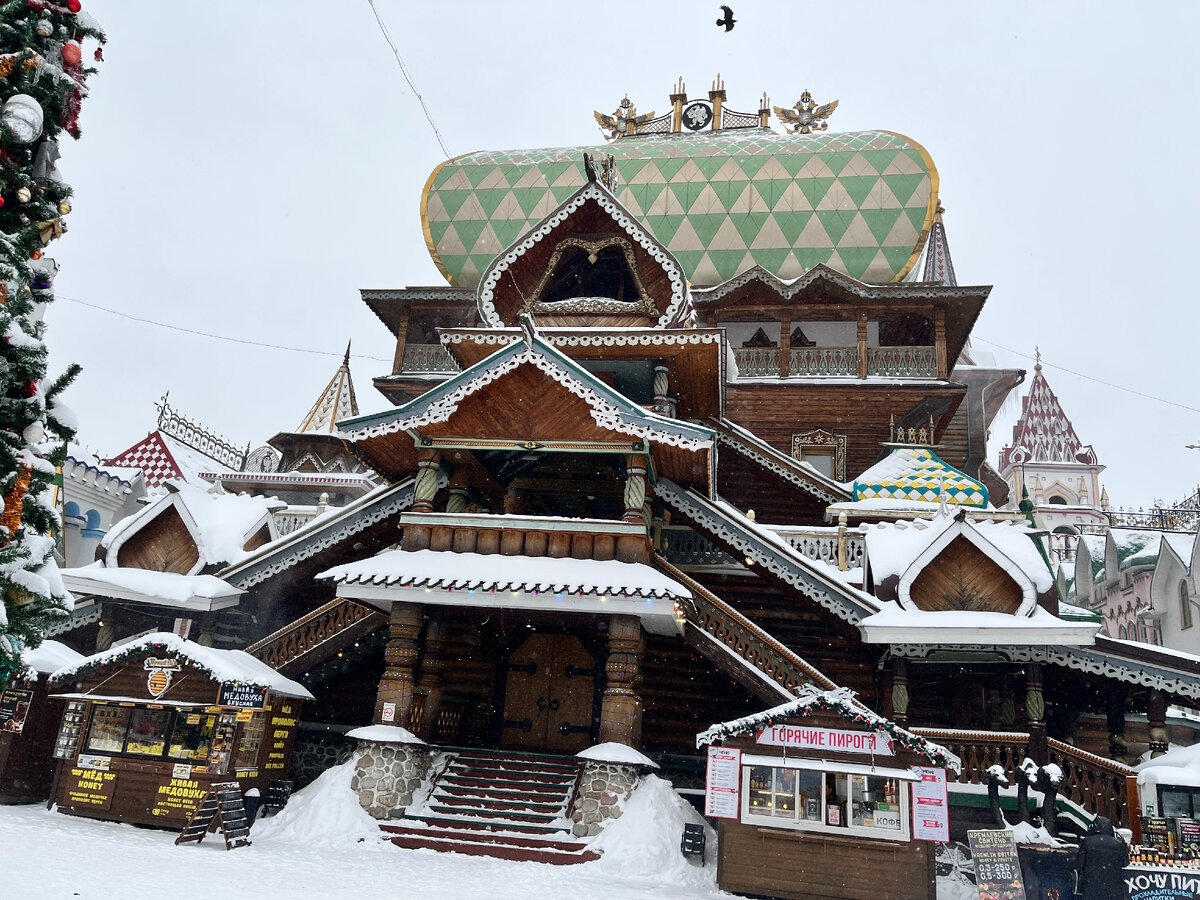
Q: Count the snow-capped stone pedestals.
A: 2